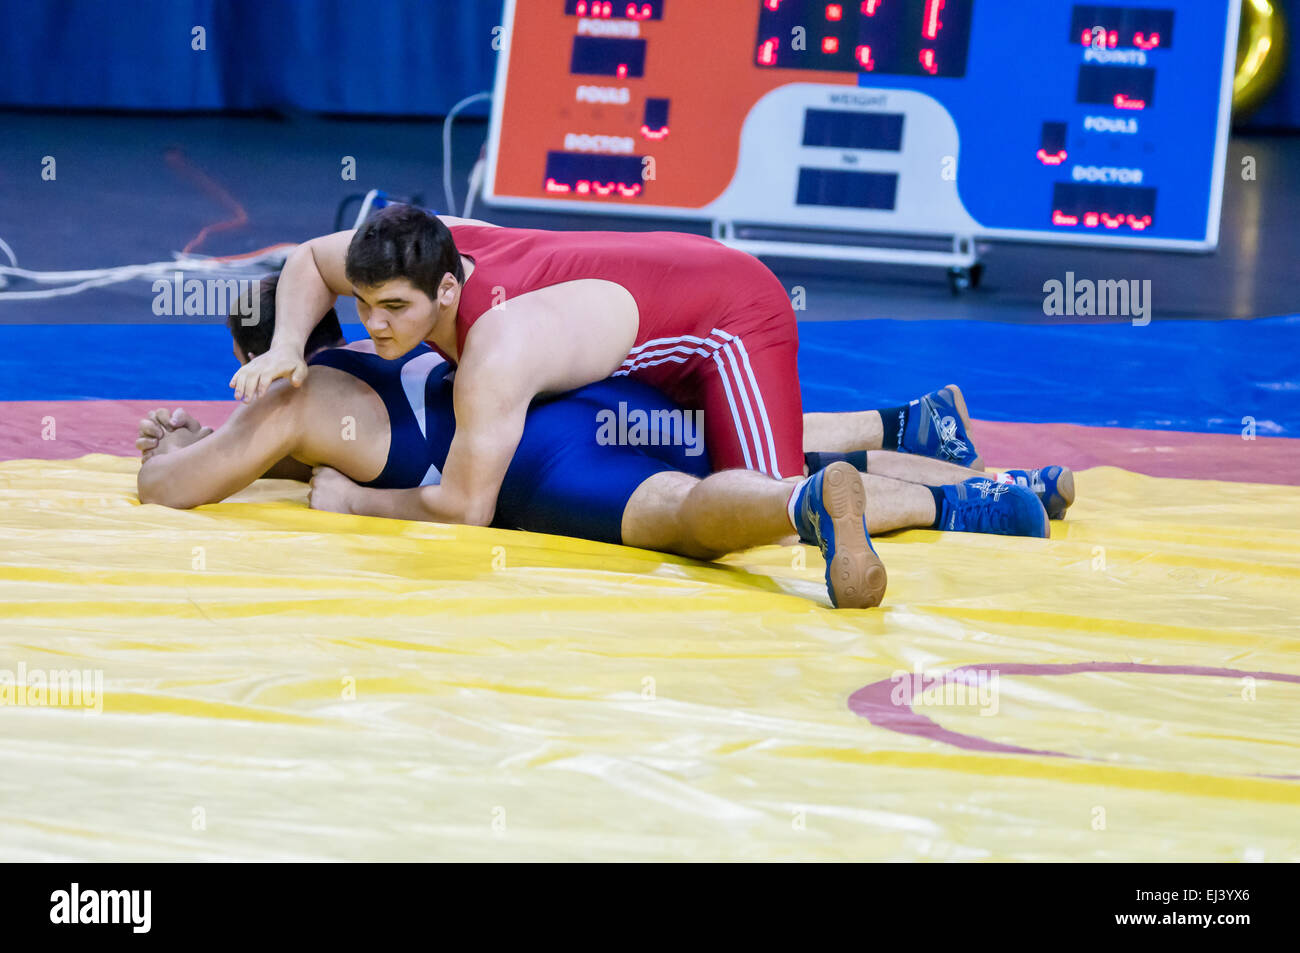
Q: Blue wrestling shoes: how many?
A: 4